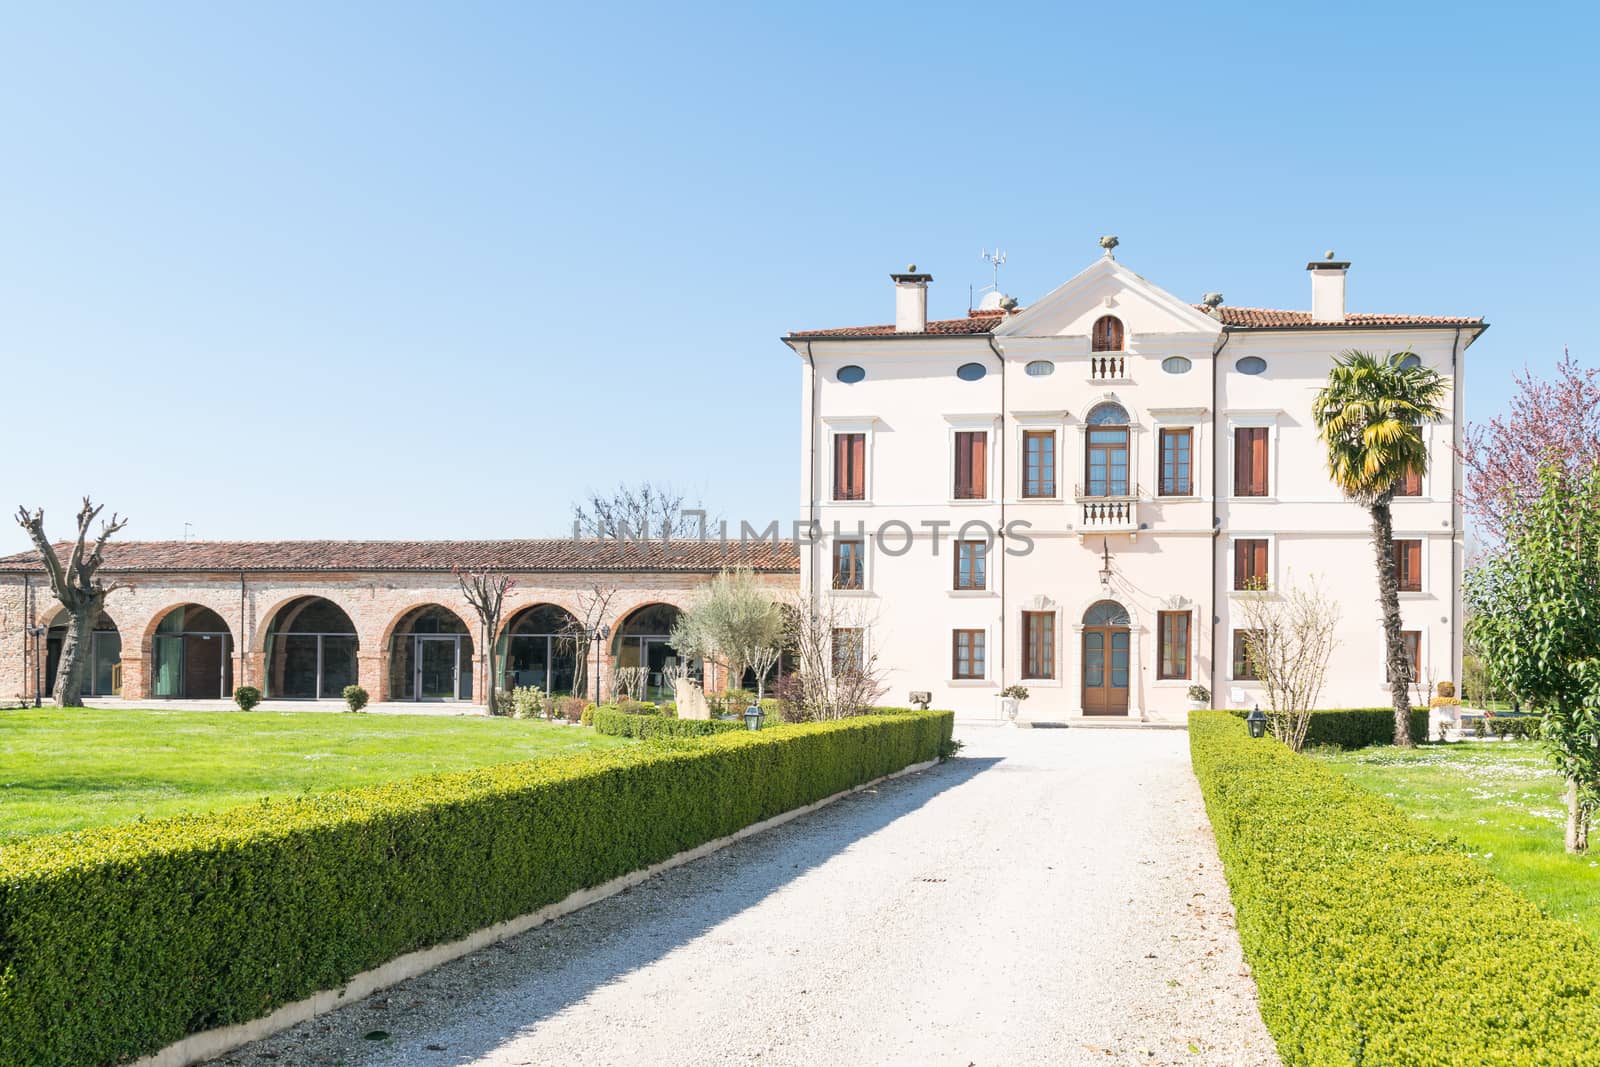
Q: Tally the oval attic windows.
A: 6